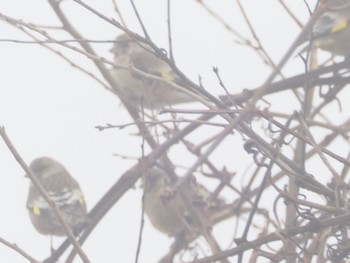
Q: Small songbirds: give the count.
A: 4